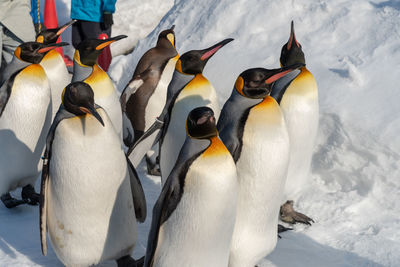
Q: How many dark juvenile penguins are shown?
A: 1